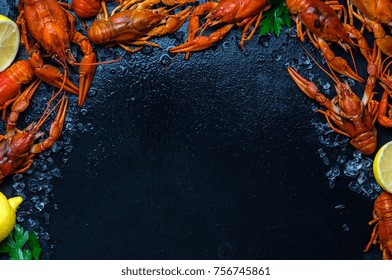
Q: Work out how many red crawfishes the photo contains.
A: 11